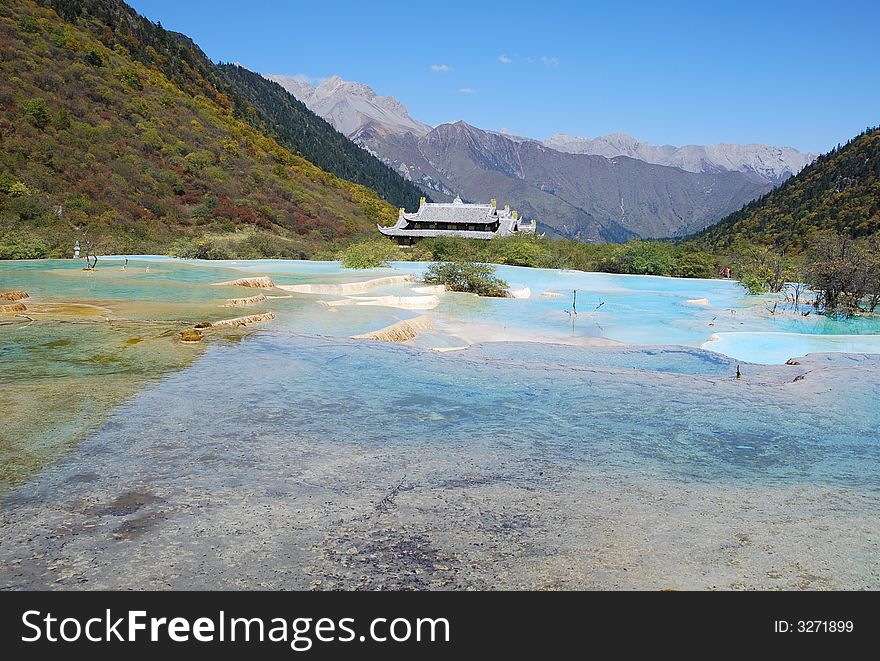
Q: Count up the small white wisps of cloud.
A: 4